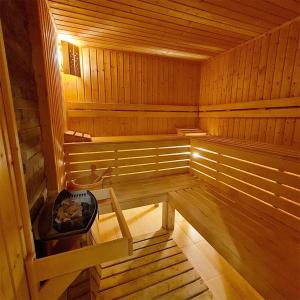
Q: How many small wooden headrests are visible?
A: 2